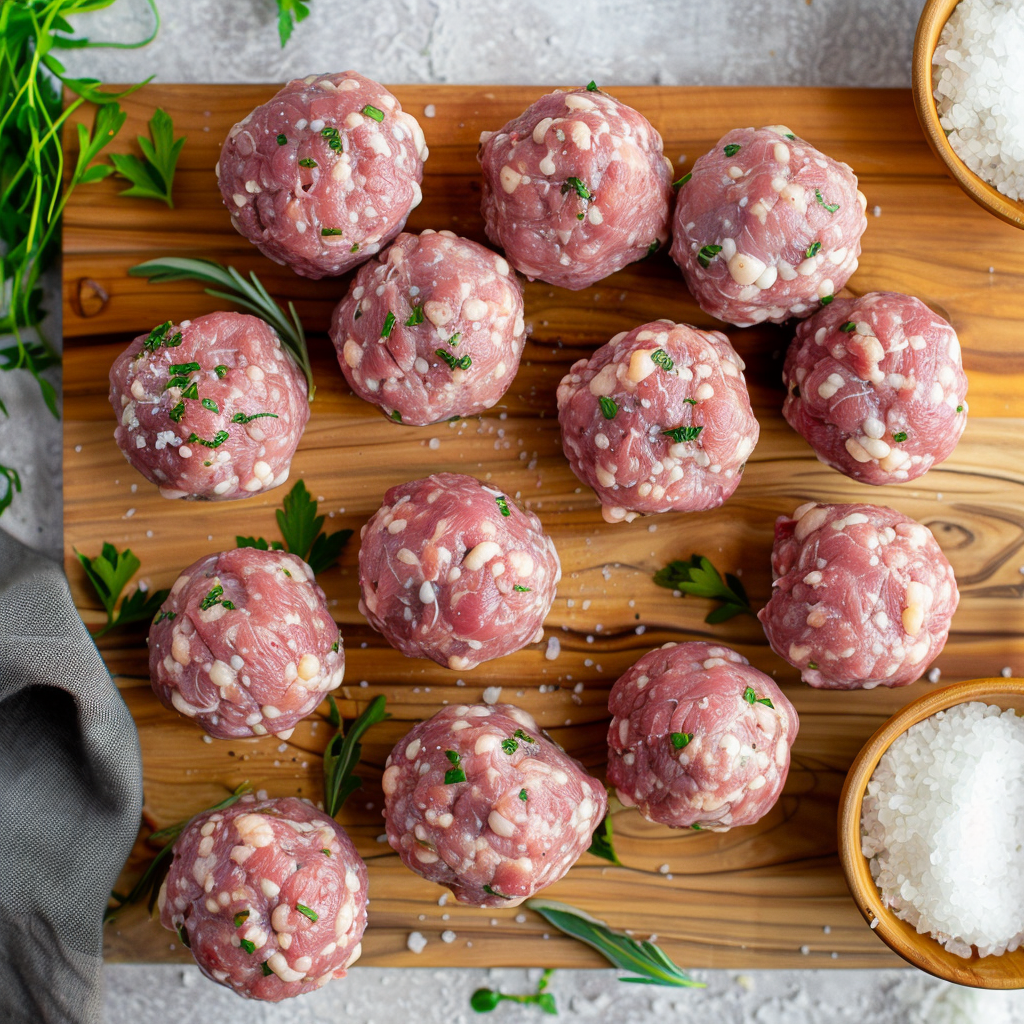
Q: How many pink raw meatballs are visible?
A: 13